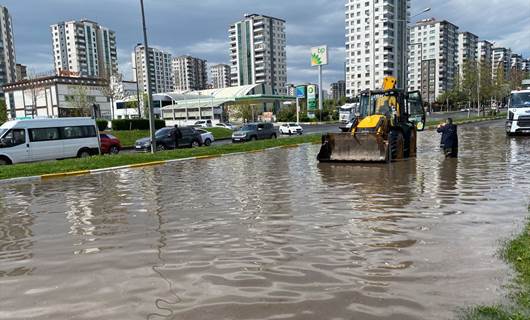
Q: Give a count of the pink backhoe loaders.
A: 0